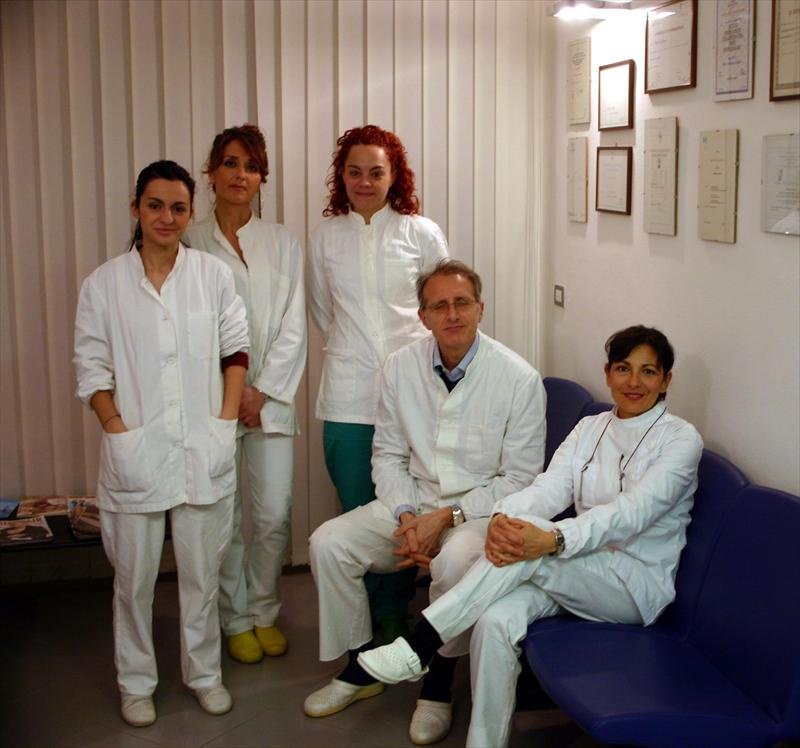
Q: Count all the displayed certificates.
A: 10